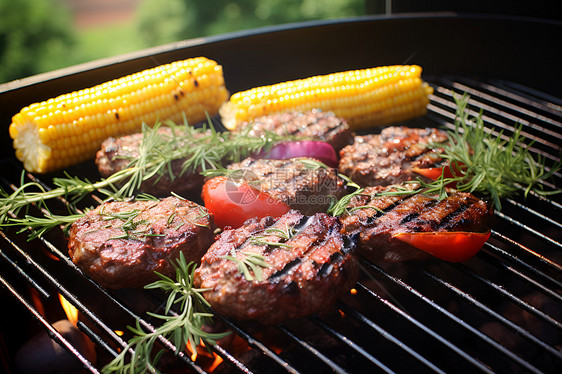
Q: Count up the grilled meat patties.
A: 7